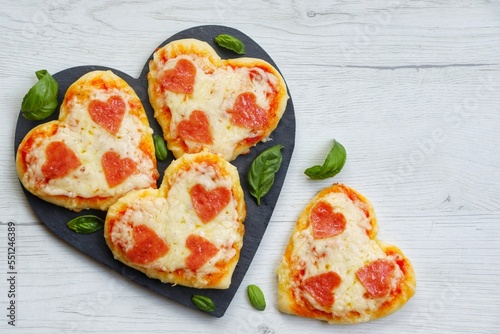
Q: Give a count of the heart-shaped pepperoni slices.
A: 12